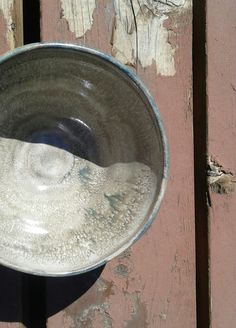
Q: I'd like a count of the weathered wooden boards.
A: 3